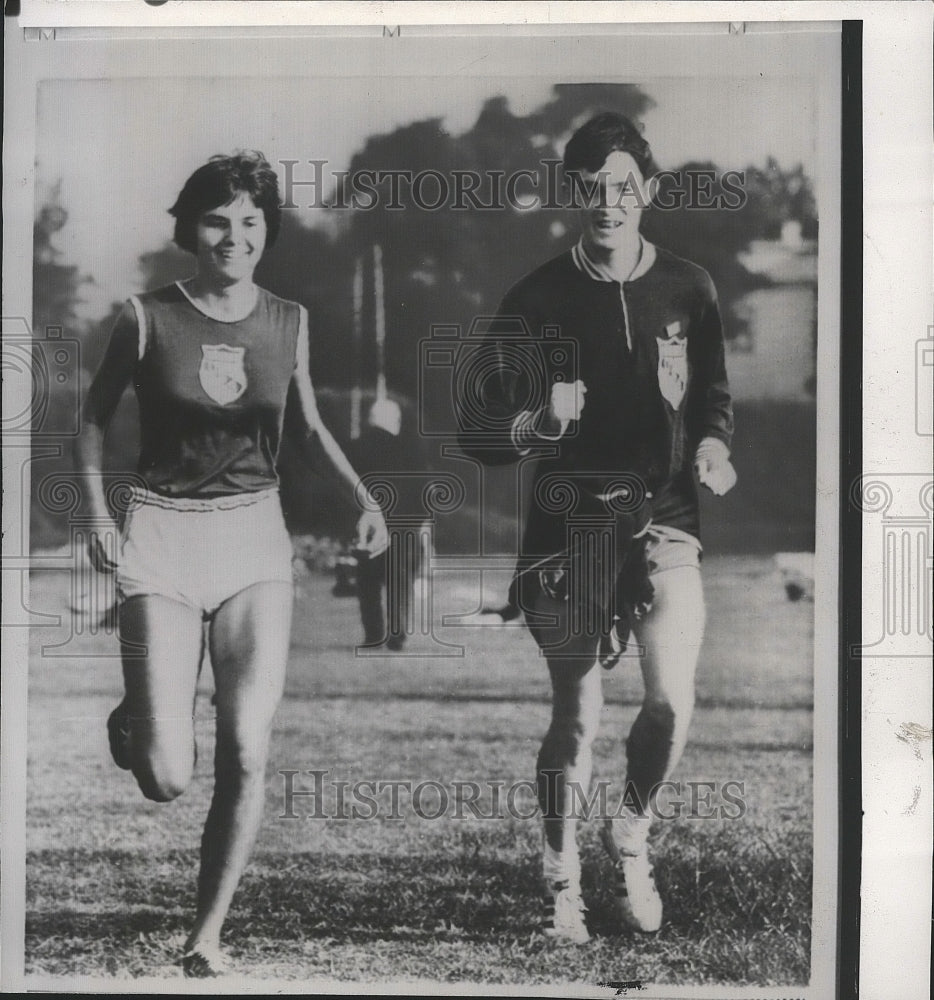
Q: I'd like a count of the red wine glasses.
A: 0